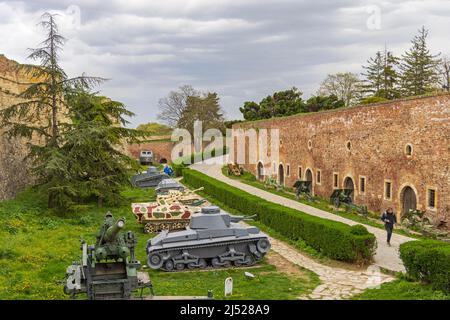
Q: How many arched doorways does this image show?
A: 5